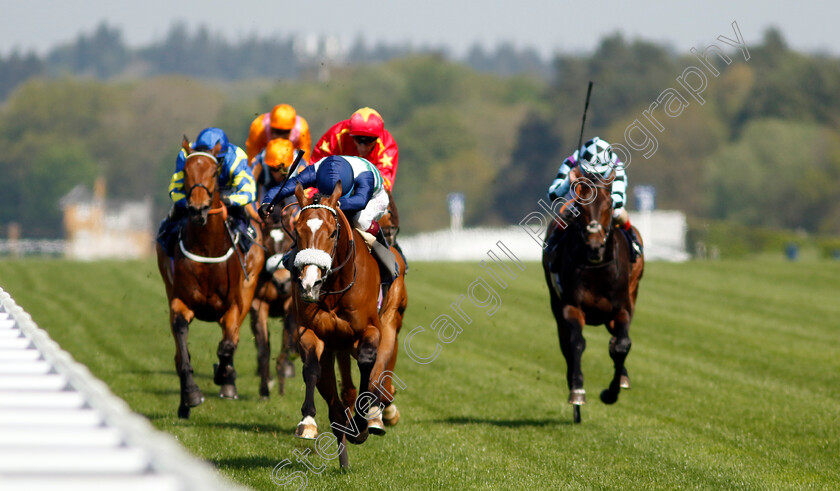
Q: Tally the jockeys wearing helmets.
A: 6